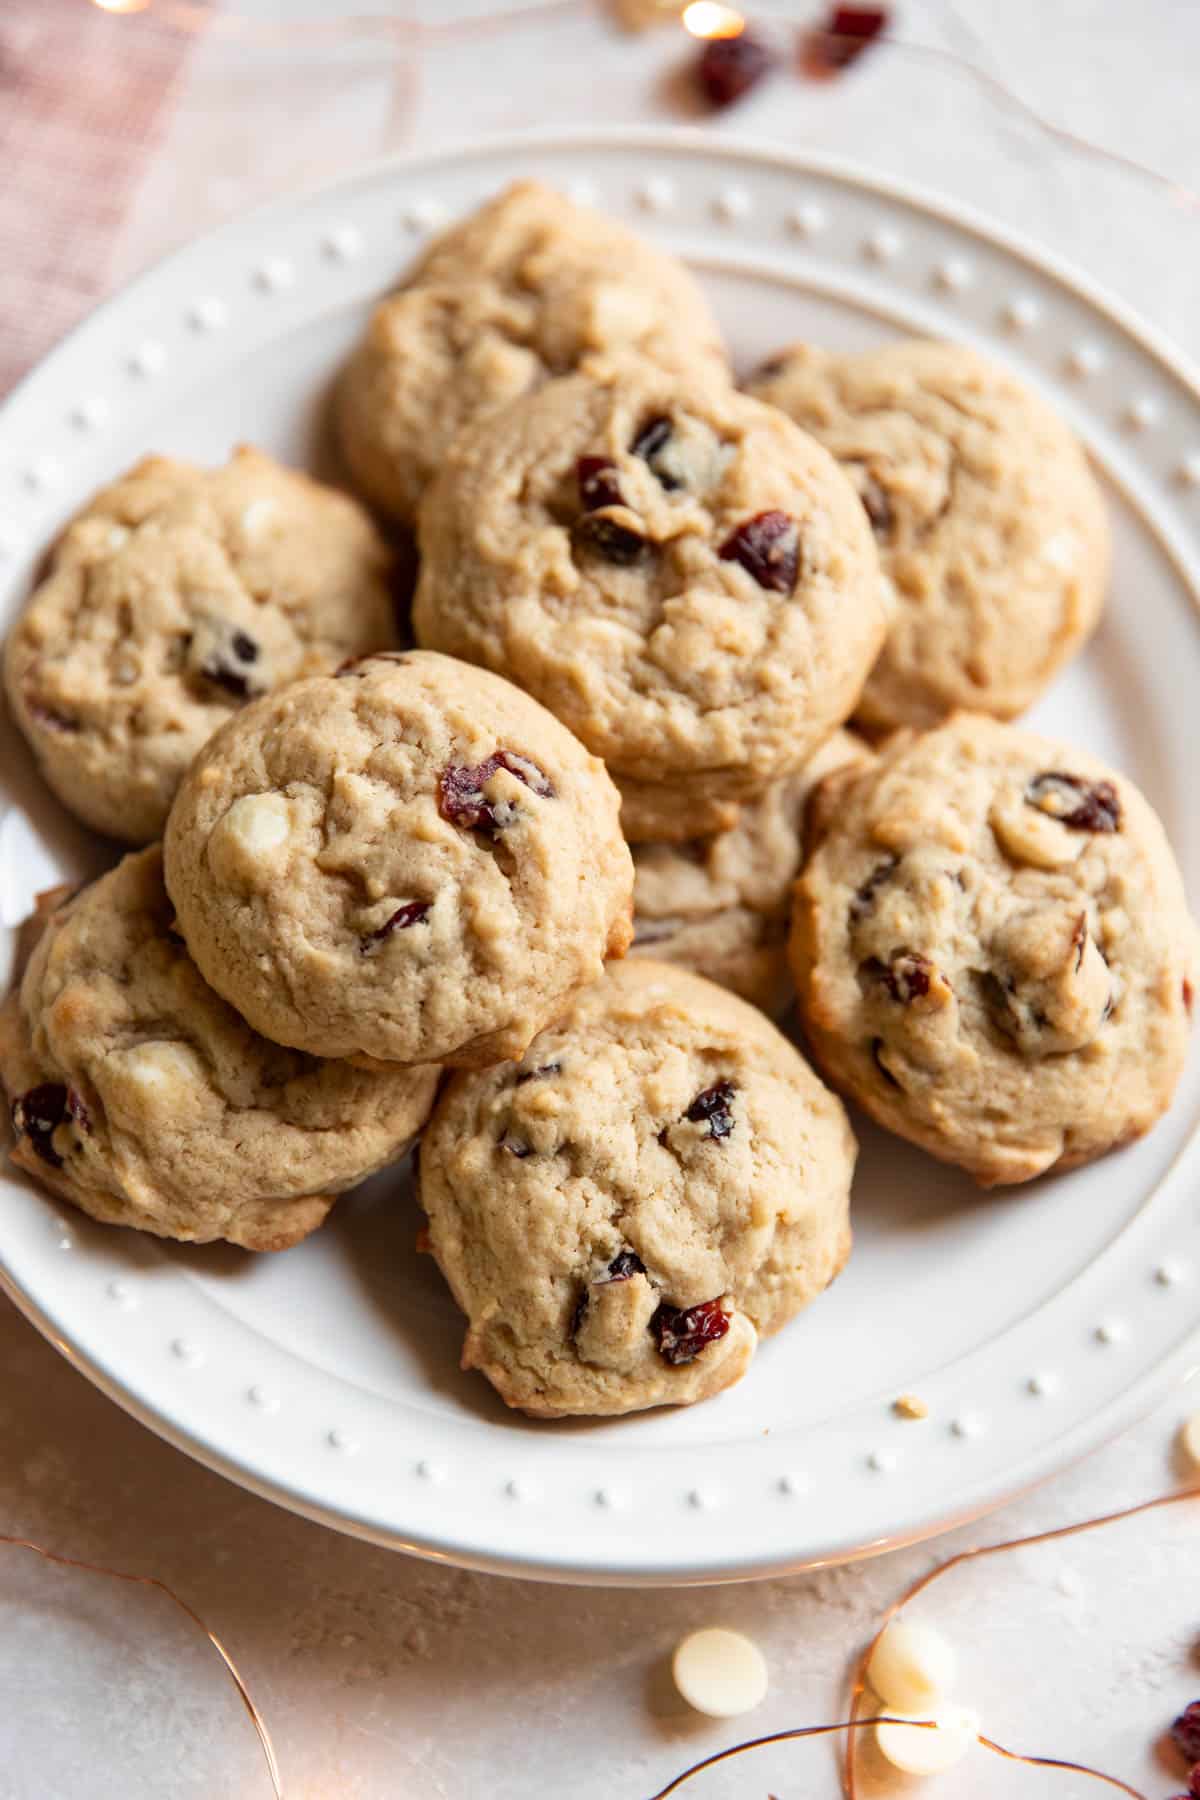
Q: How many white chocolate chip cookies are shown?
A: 9